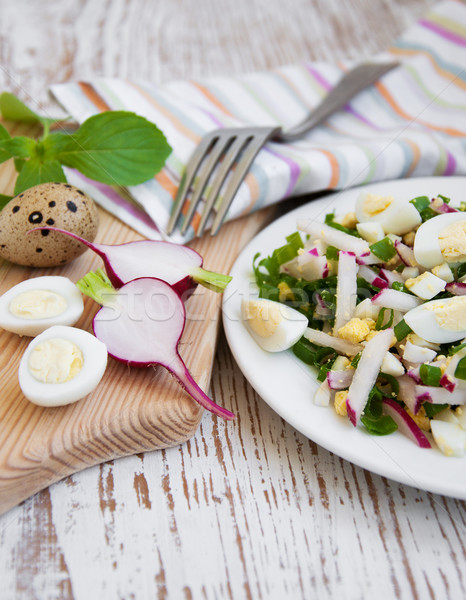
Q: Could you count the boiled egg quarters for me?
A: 4